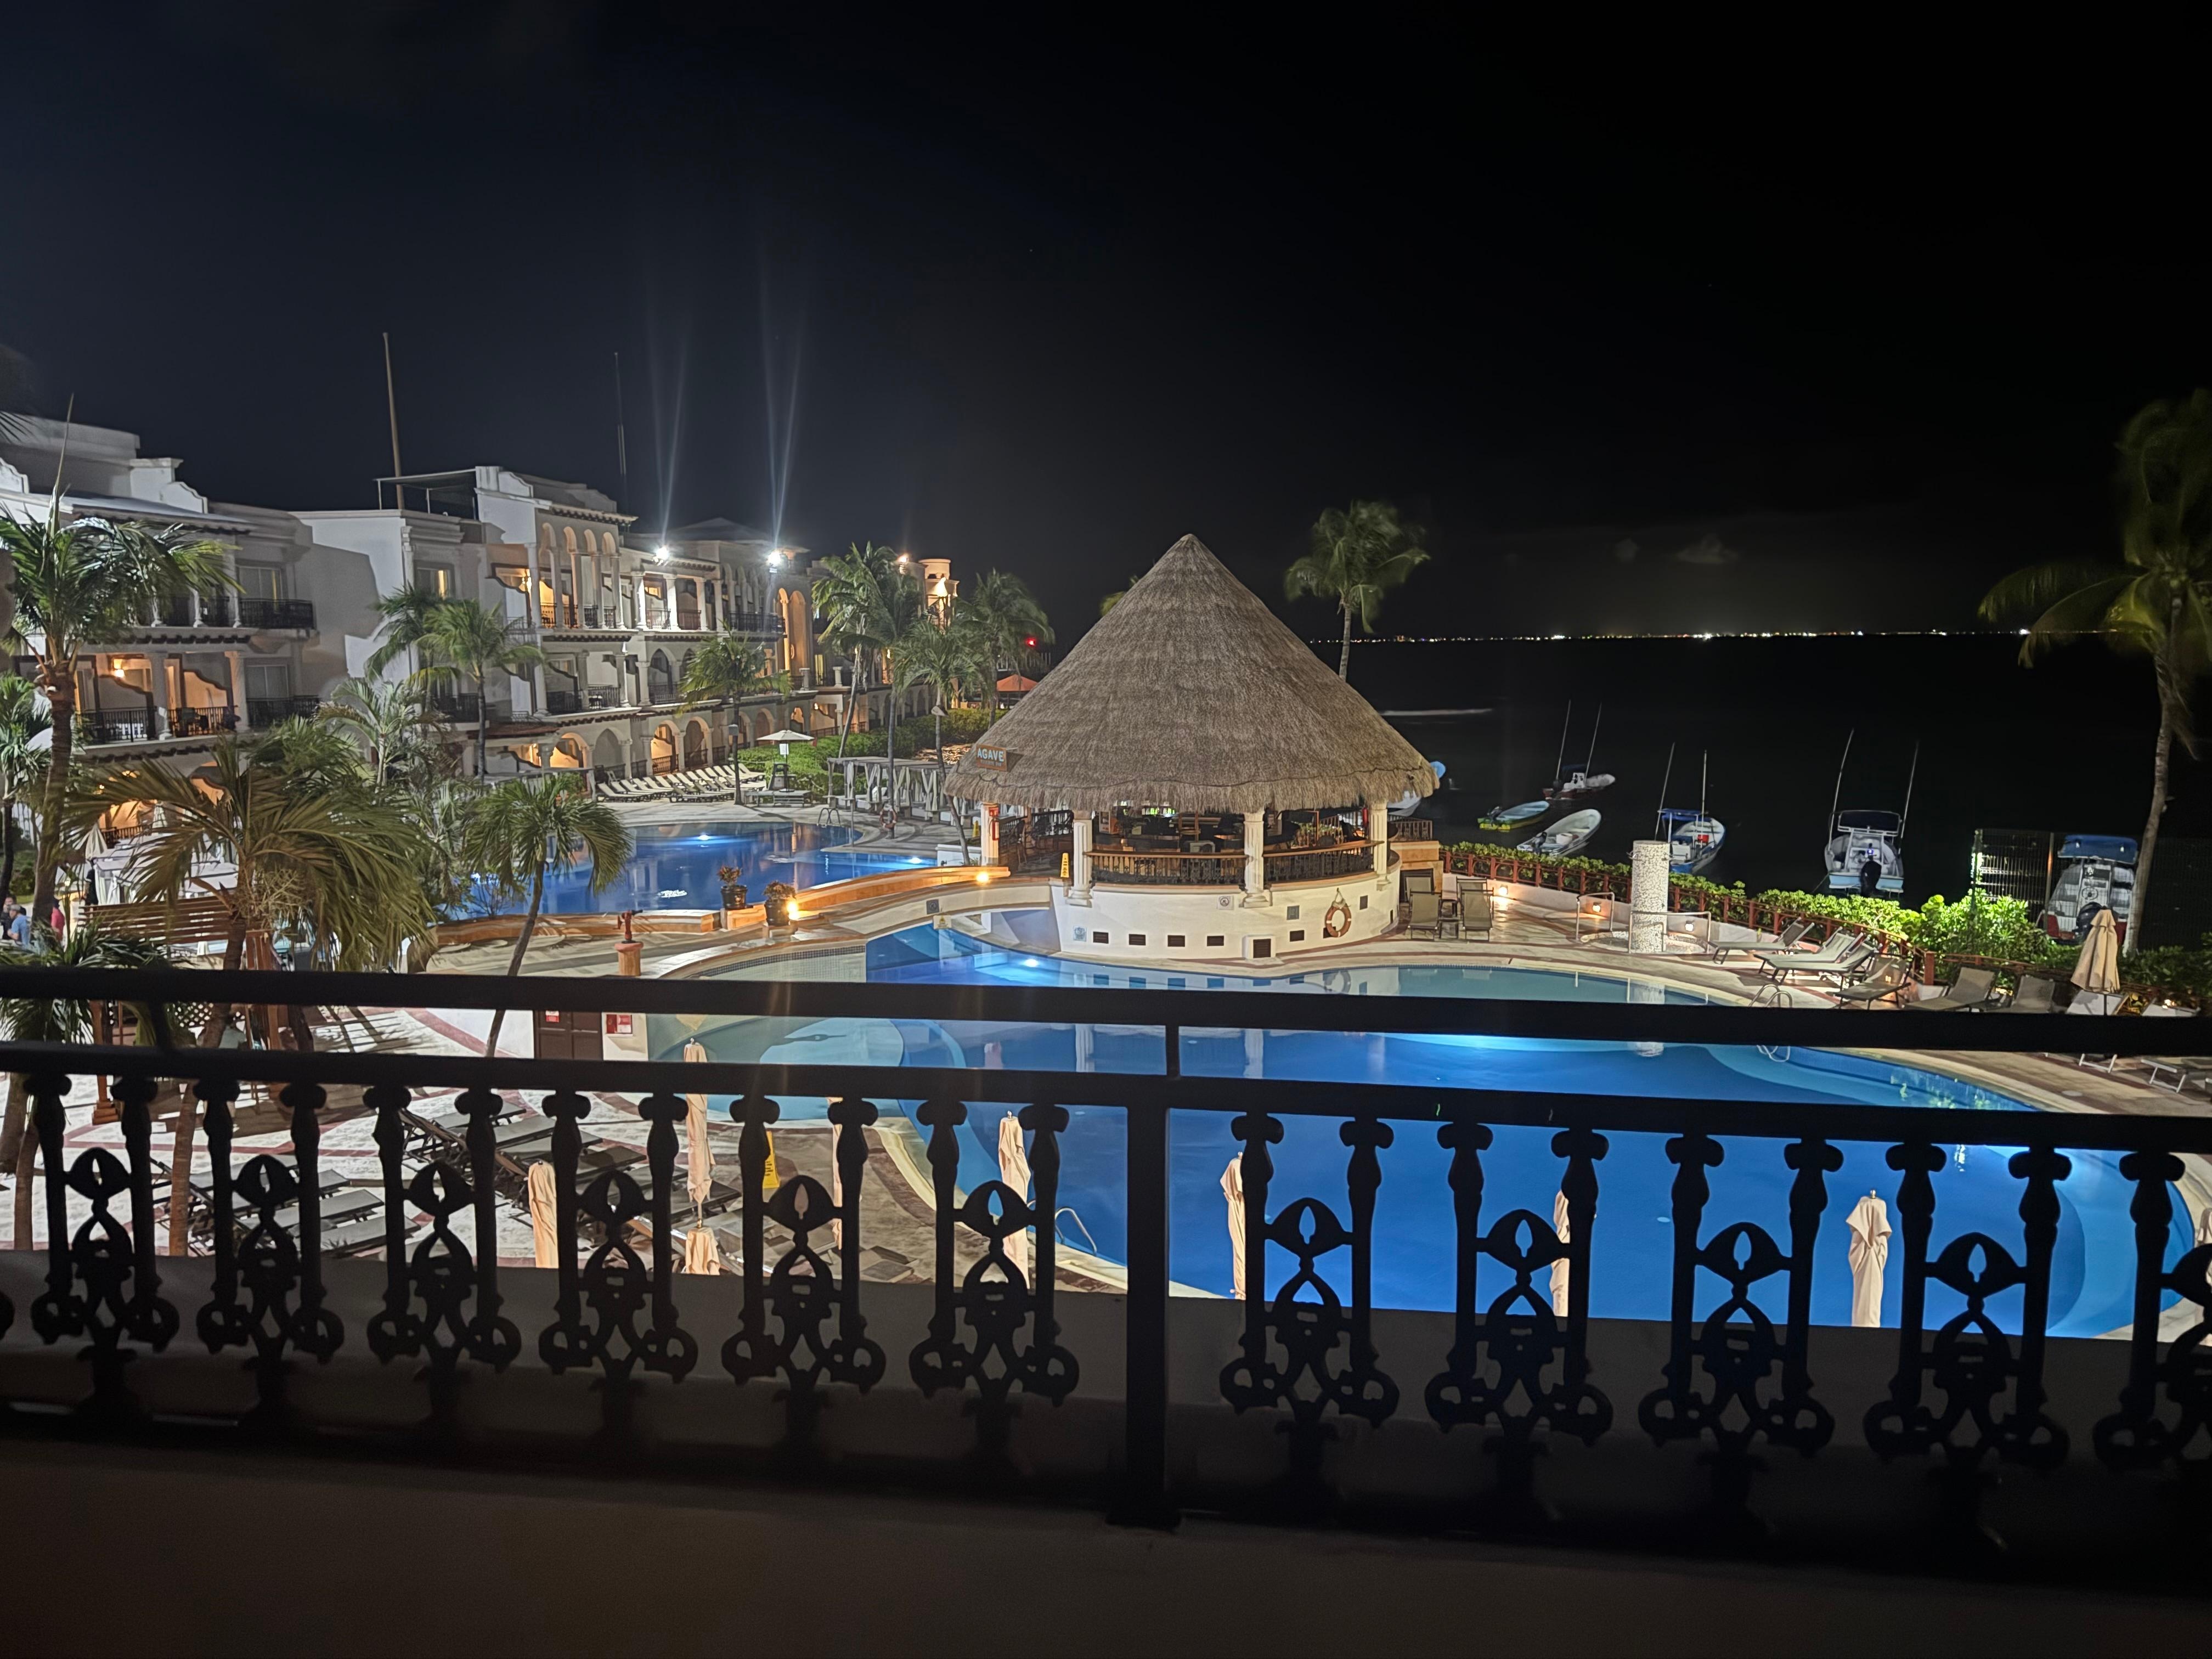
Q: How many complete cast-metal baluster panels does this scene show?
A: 10